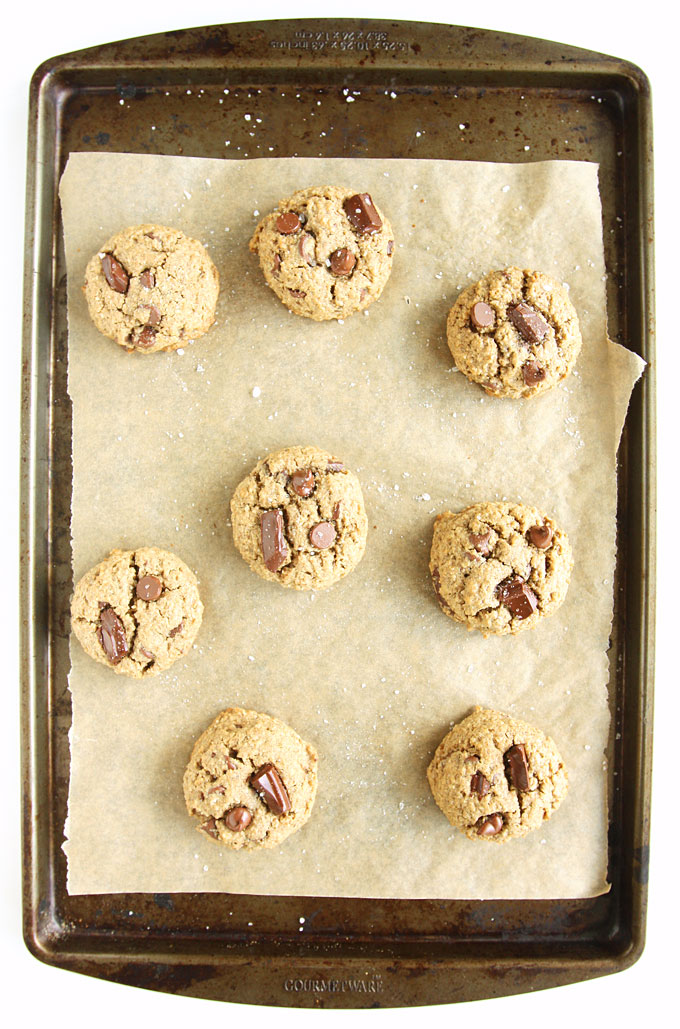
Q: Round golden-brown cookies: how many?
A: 8